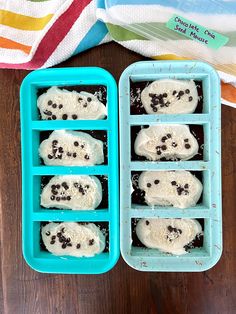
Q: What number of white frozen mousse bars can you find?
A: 8